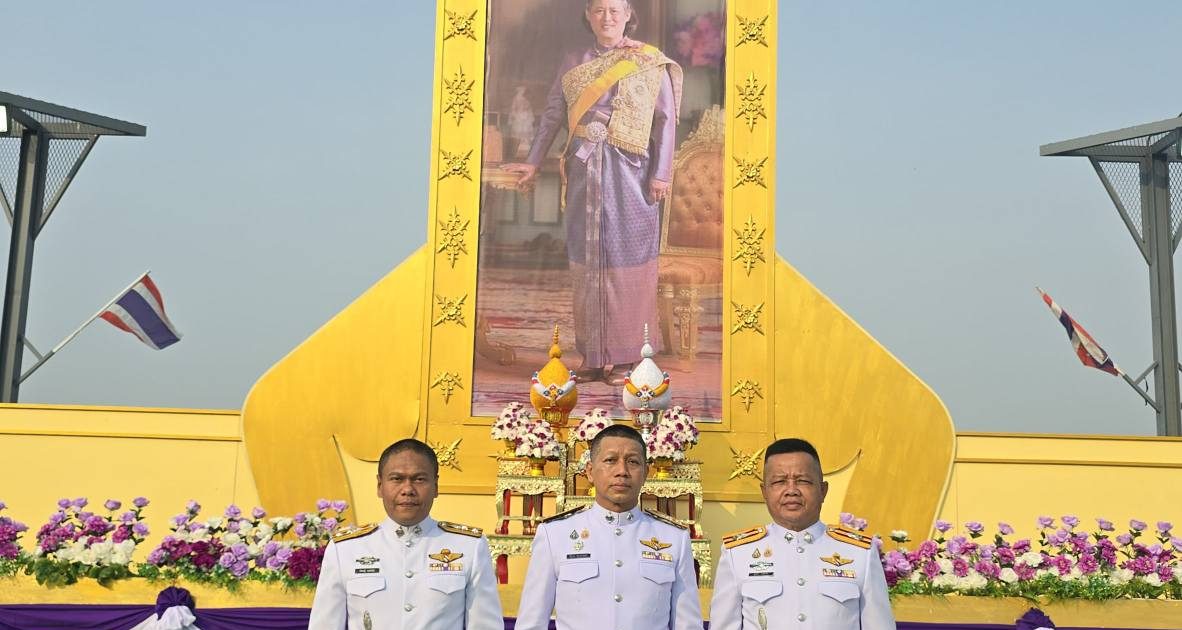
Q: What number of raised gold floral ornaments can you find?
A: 14